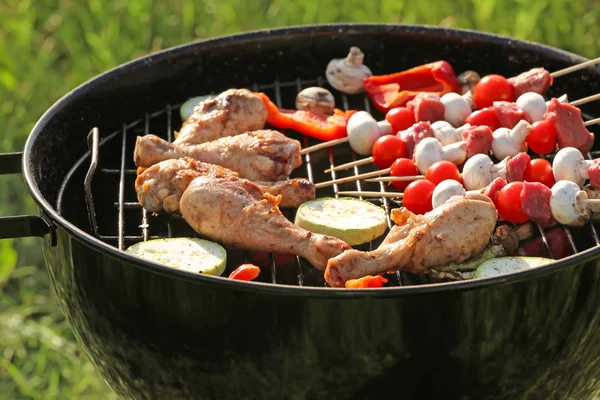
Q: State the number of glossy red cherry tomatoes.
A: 10